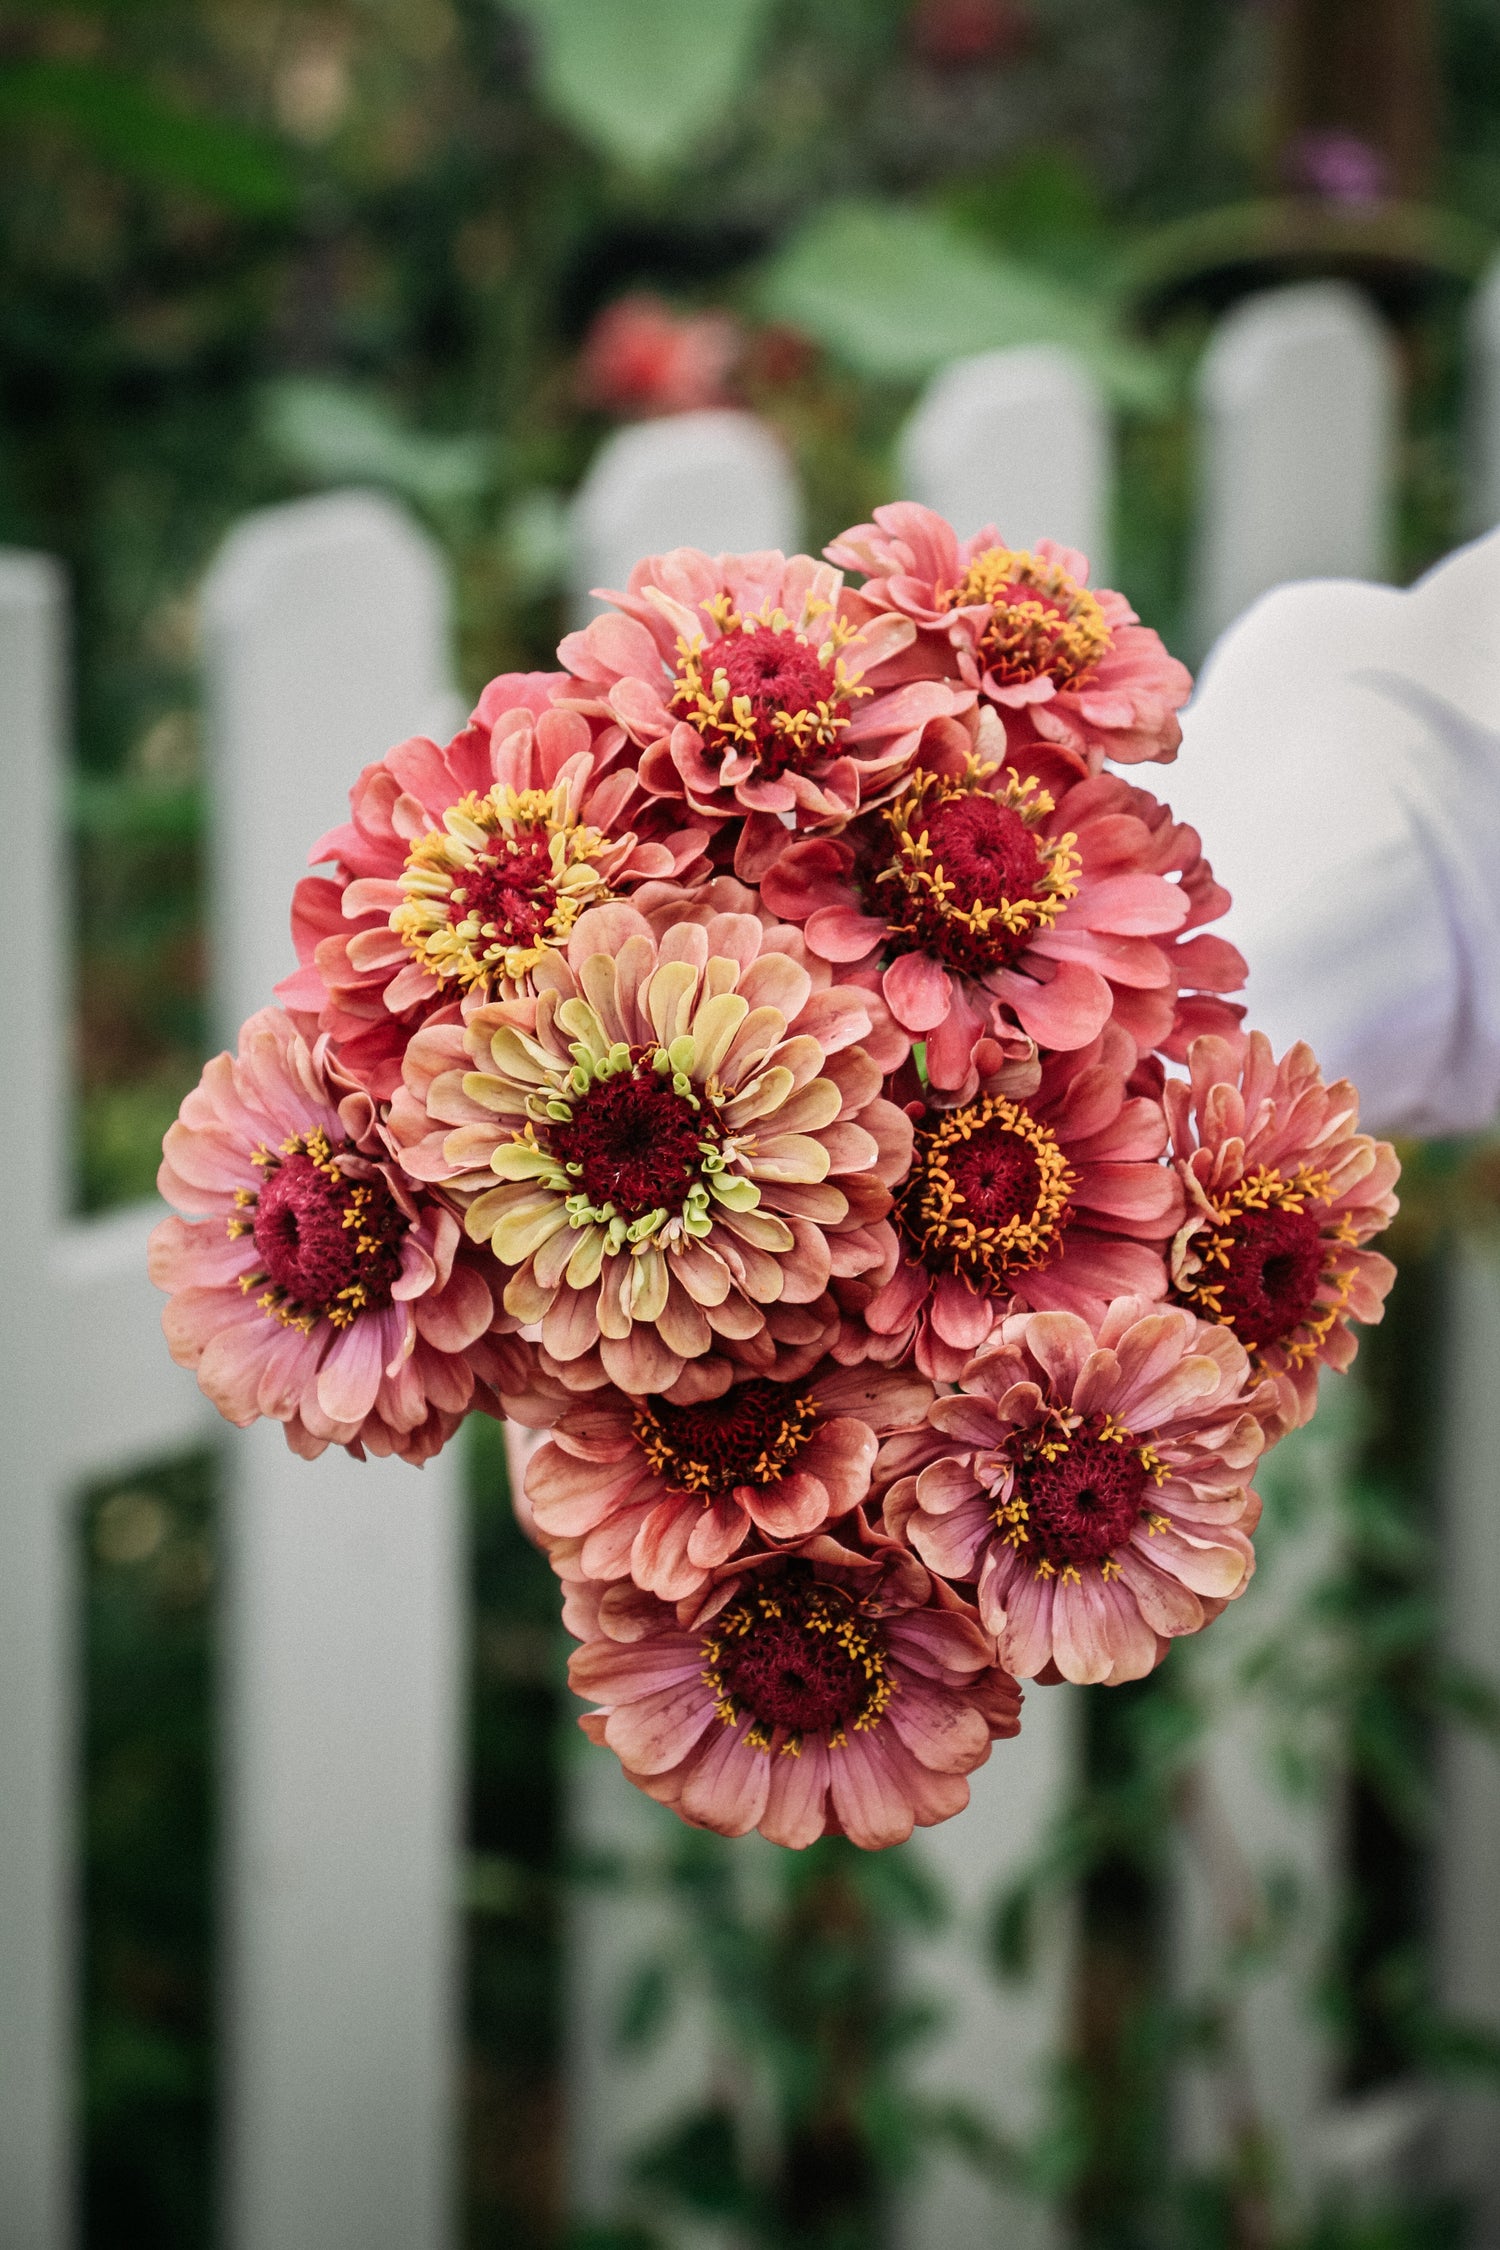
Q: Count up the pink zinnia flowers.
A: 11